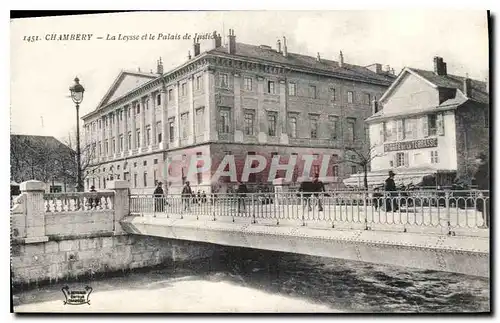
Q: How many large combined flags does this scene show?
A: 0